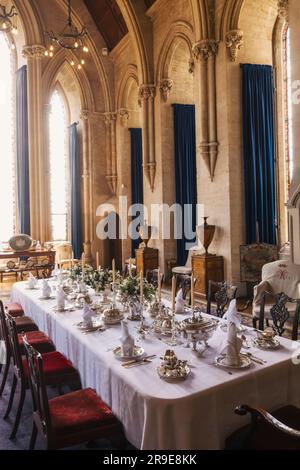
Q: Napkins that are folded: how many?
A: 9